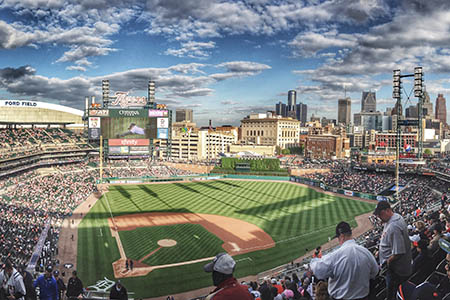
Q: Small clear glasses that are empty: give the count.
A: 0